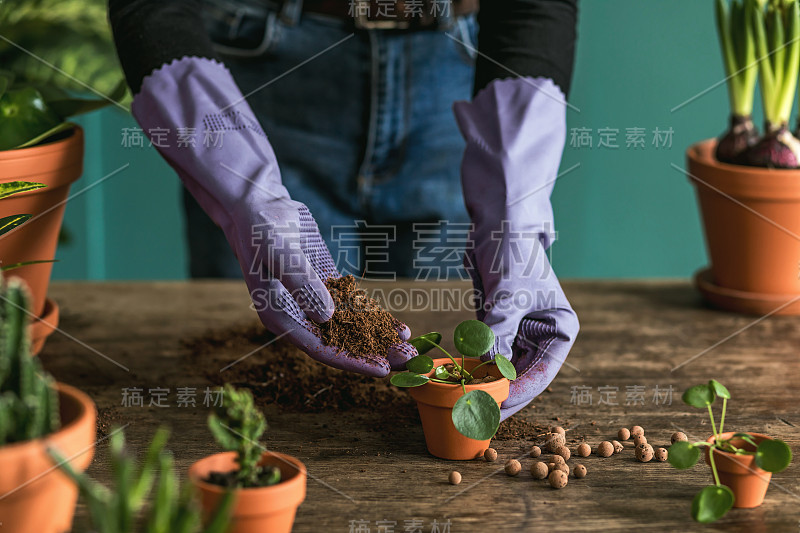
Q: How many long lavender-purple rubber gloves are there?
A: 2